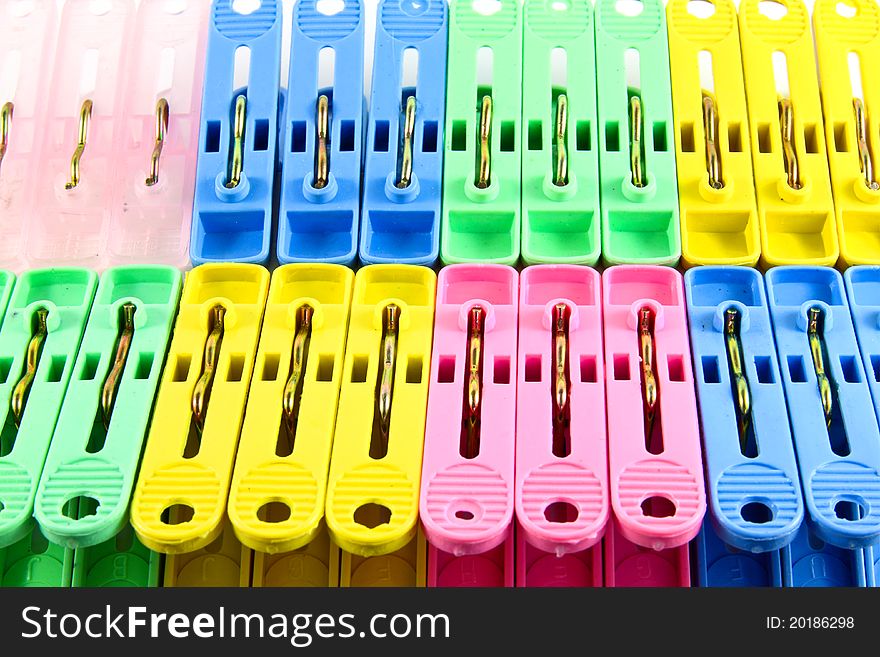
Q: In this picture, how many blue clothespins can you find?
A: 6